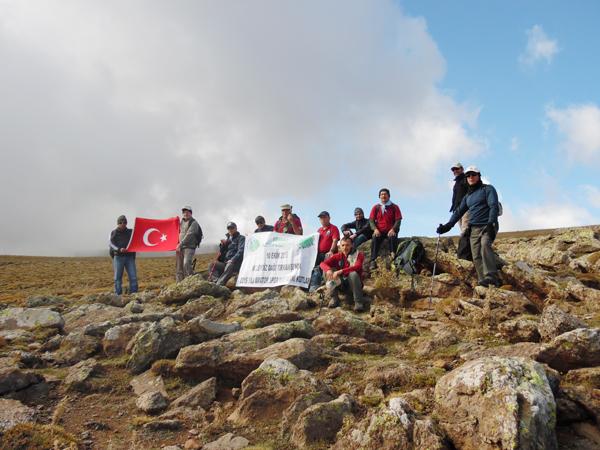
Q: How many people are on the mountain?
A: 11